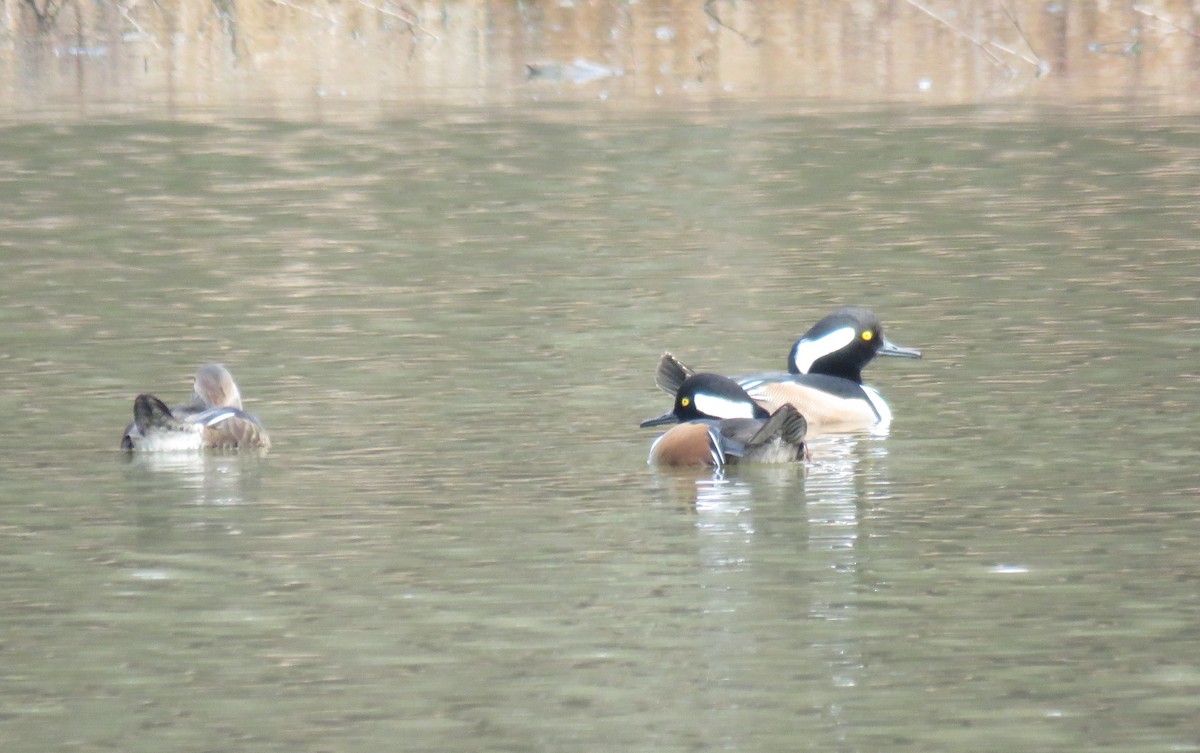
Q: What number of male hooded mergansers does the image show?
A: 2